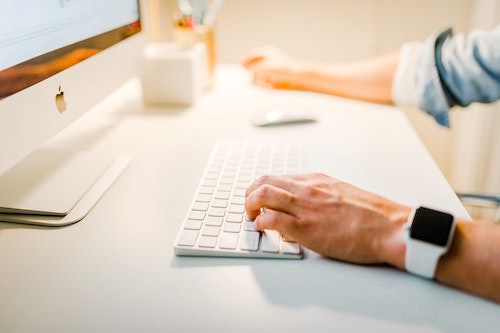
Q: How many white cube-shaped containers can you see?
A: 1